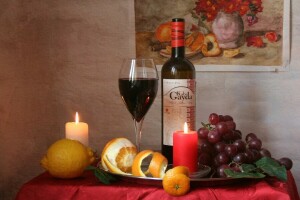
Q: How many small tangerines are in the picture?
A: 2